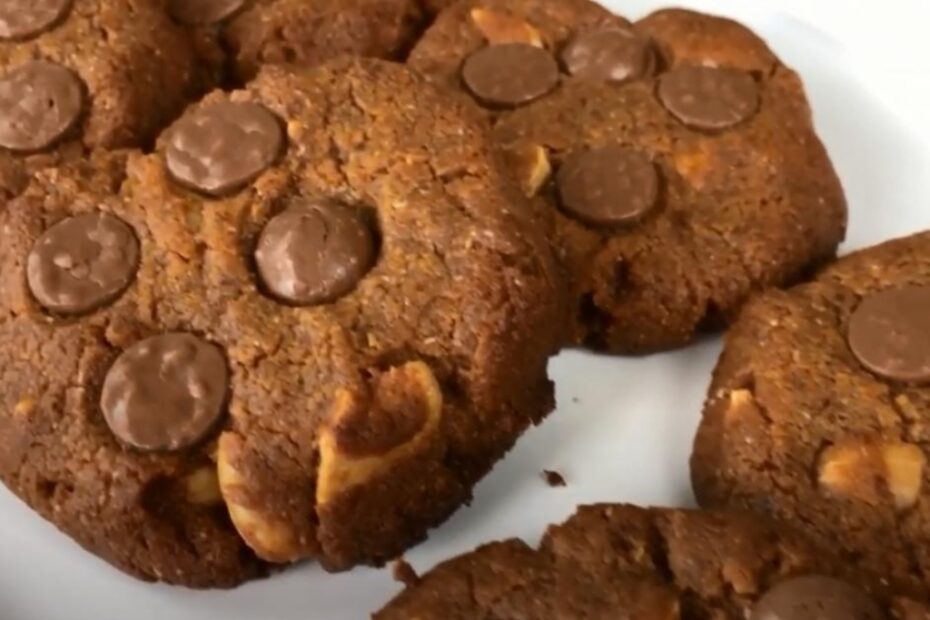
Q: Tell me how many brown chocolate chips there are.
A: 13